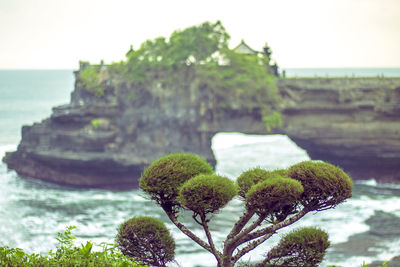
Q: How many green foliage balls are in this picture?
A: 7